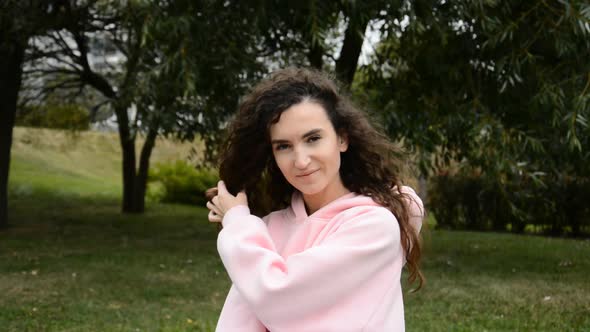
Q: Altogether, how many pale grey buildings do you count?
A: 1